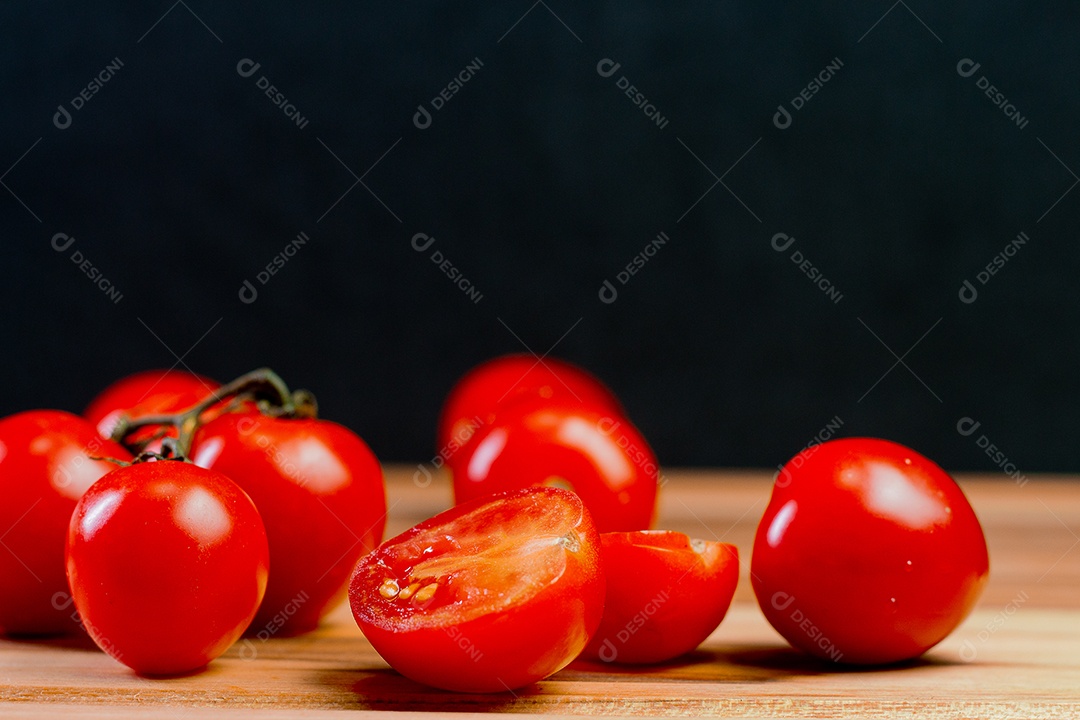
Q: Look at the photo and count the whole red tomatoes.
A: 7